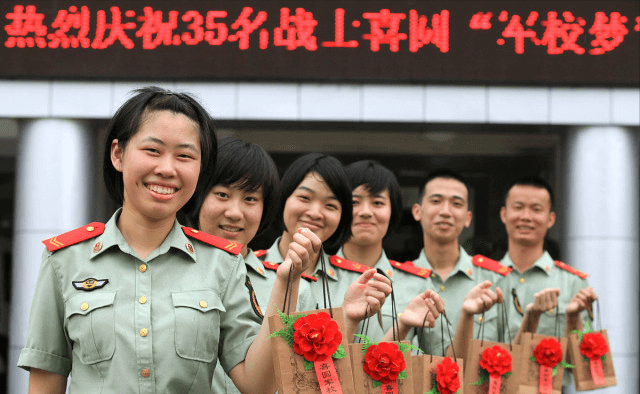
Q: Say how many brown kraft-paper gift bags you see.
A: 6